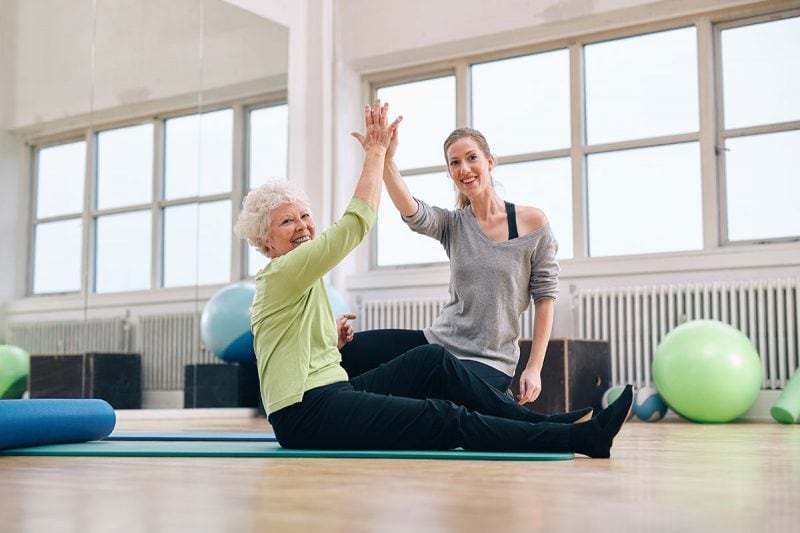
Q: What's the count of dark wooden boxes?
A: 3